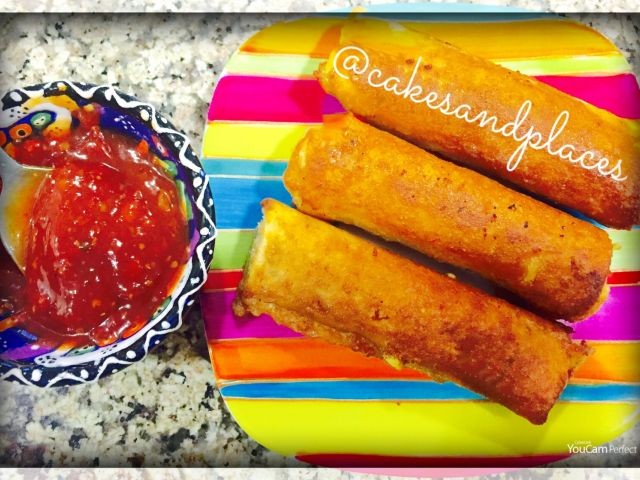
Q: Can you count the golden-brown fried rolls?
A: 3